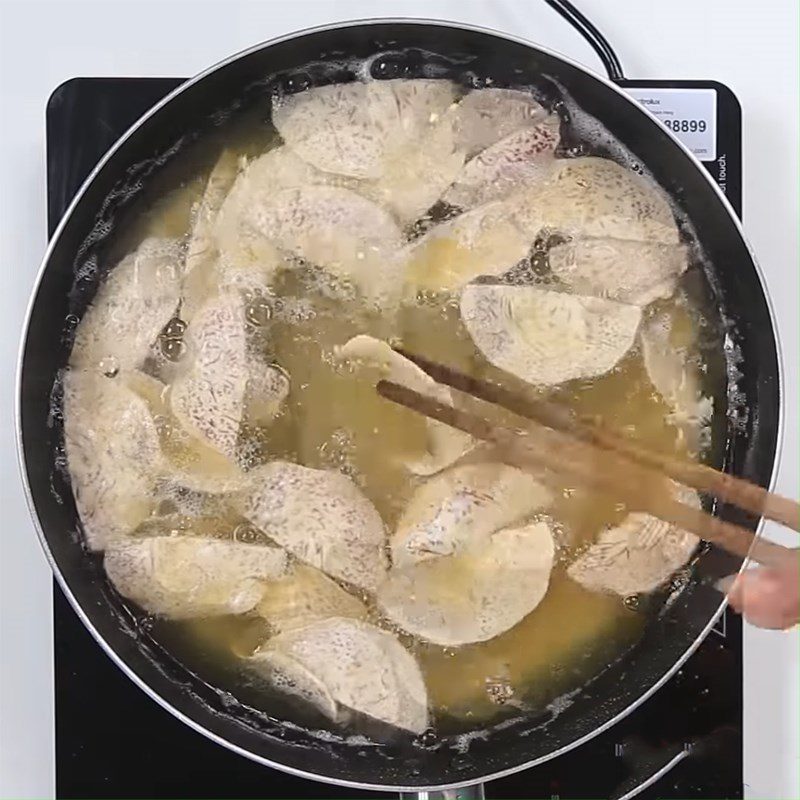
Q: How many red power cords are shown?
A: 0